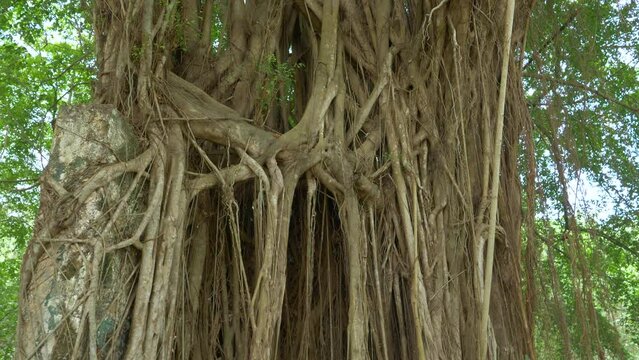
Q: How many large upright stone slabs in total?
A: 1